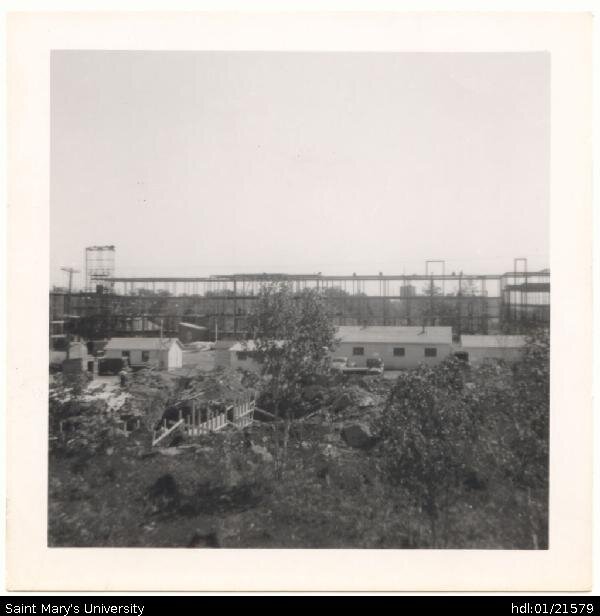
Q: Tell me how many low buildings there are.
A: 4